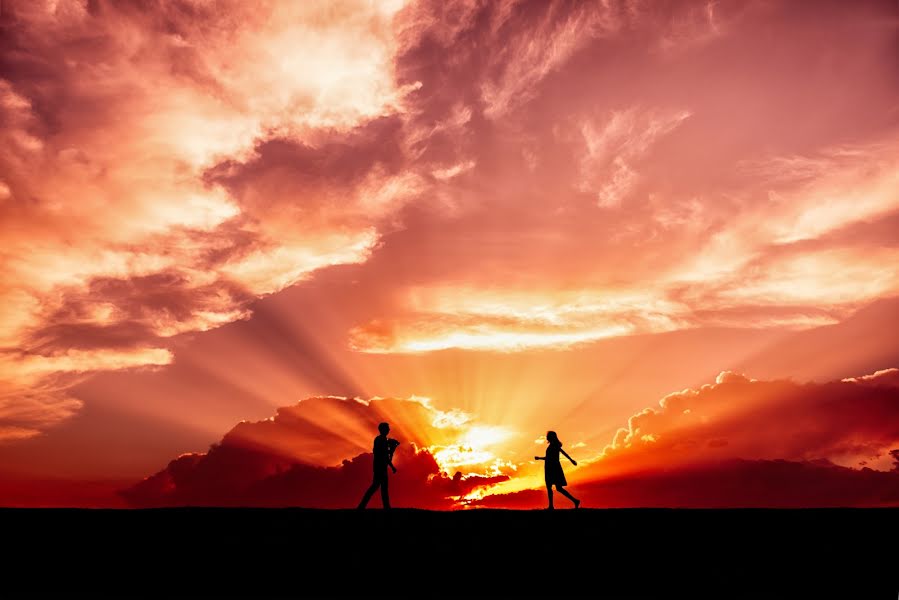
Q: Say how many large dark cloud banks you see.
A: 2